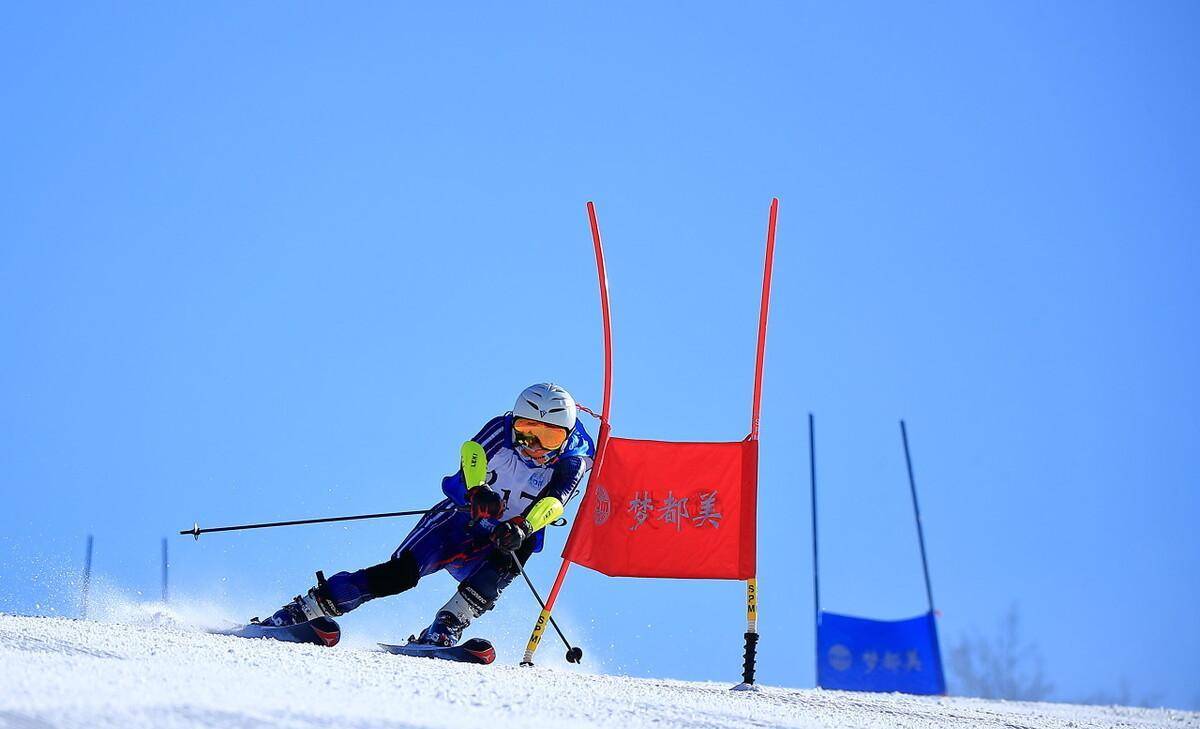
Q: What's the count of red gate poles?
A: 2